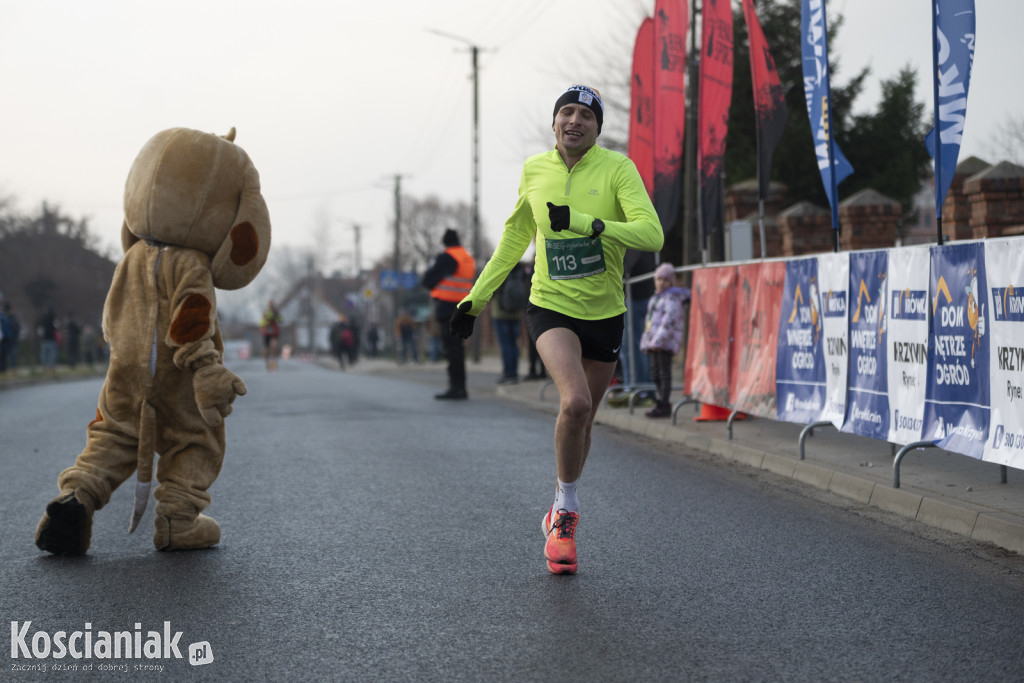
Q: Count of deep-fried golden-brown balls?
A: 0